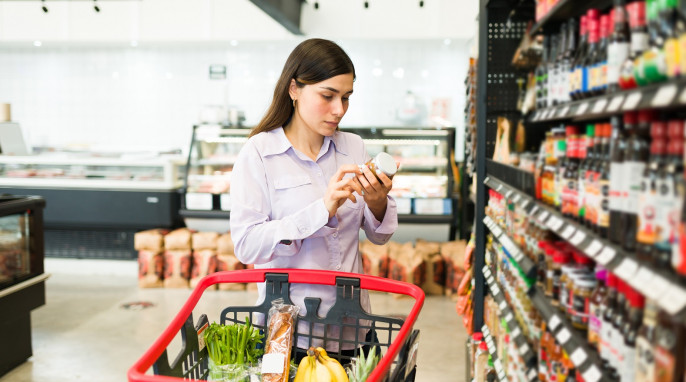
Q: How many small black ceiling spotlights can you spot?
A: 5